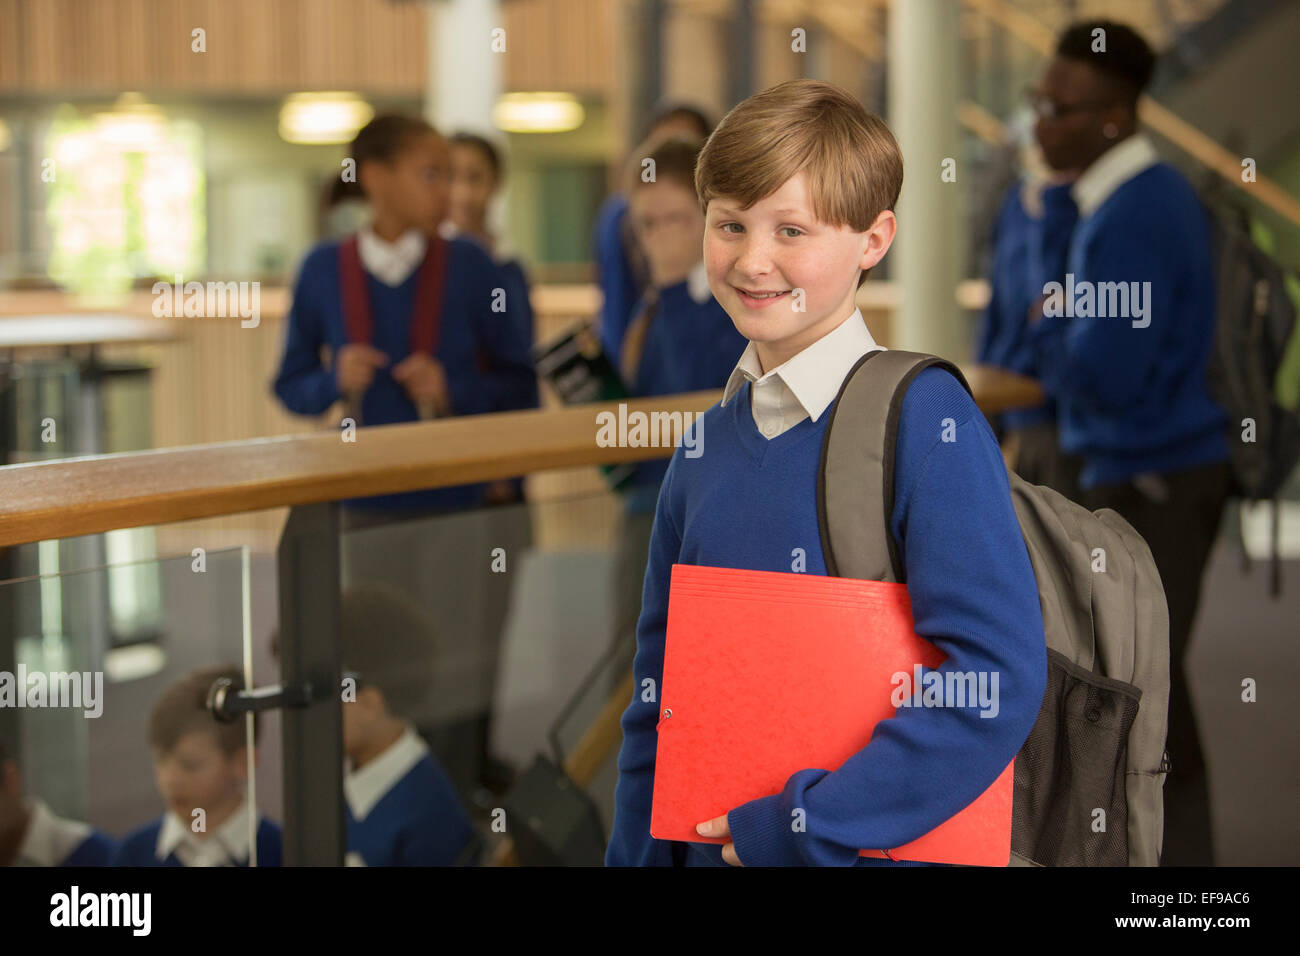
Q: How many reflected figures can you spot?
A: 3